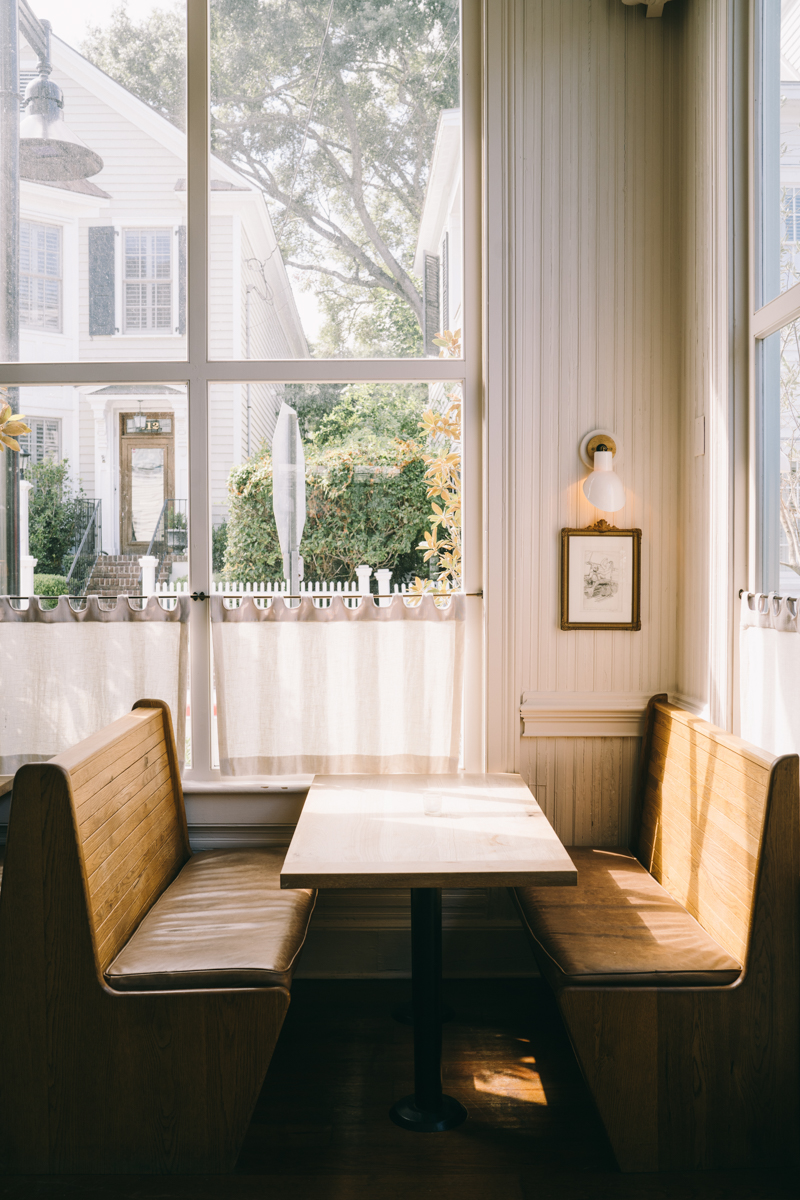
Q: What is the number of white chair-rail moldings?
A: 1